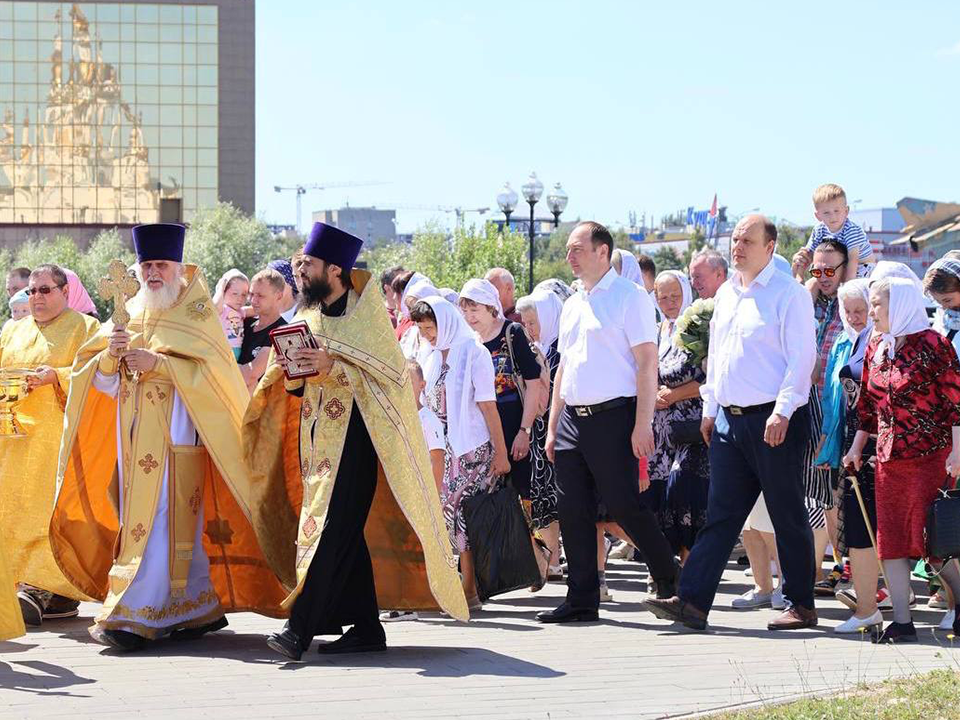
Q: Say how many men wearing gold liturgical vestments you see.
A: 3